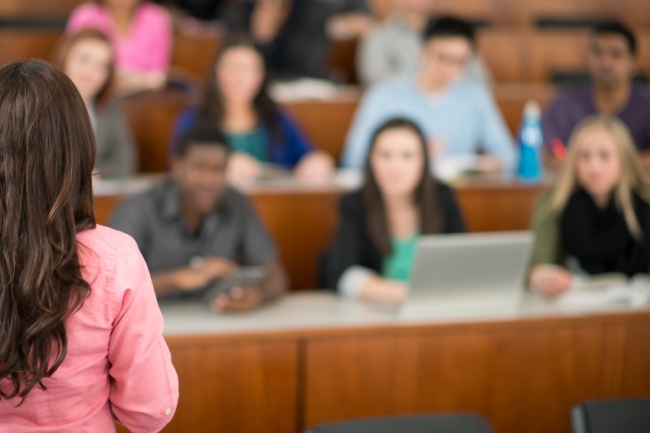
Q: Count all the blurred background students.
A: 10